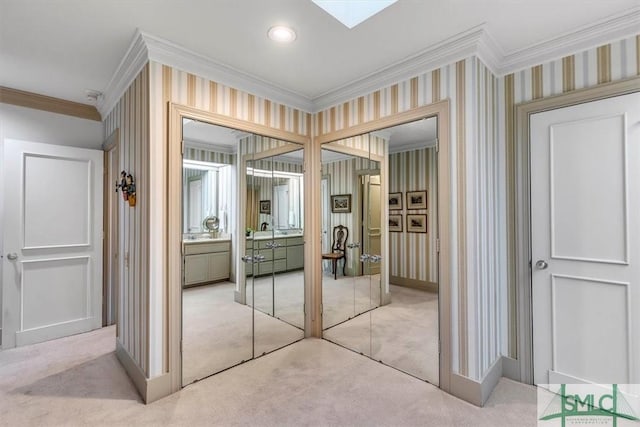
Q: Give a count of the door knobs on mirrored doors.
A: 4